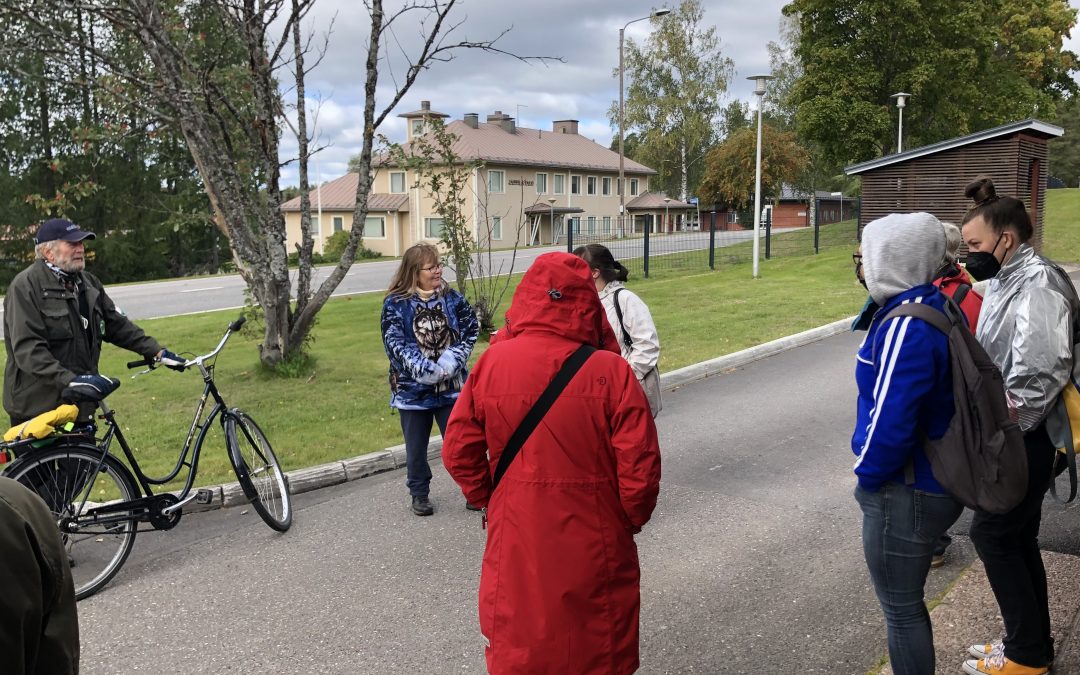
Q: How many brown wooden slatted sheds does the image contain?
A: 1